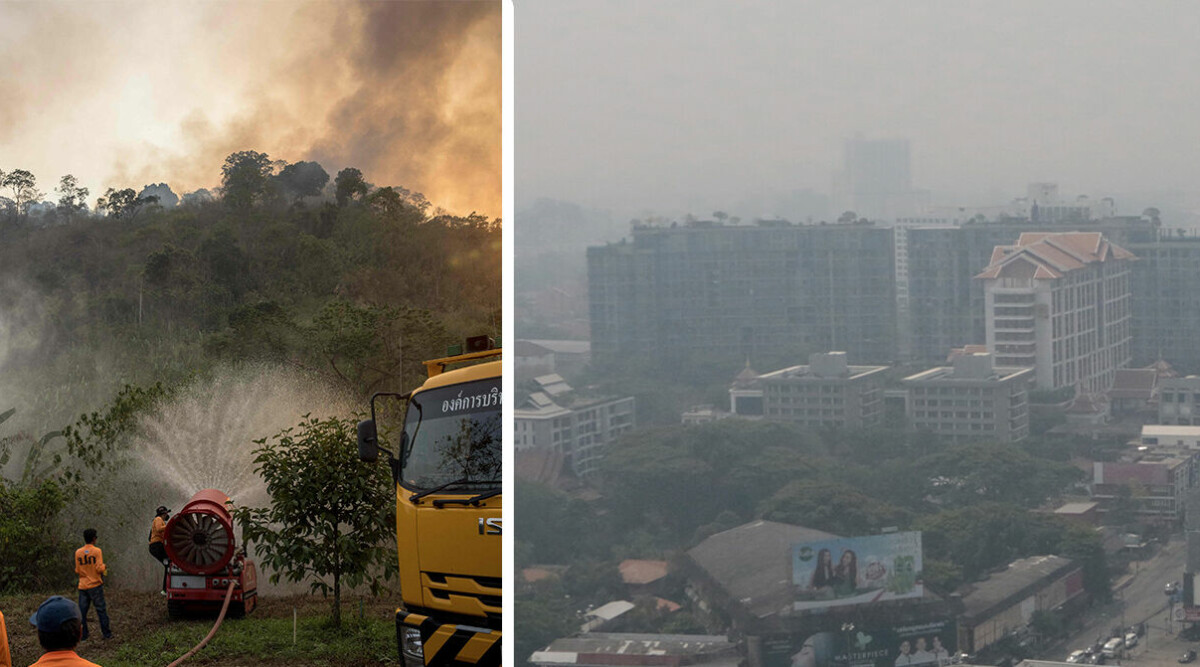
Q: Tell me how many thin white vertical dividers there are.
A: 1